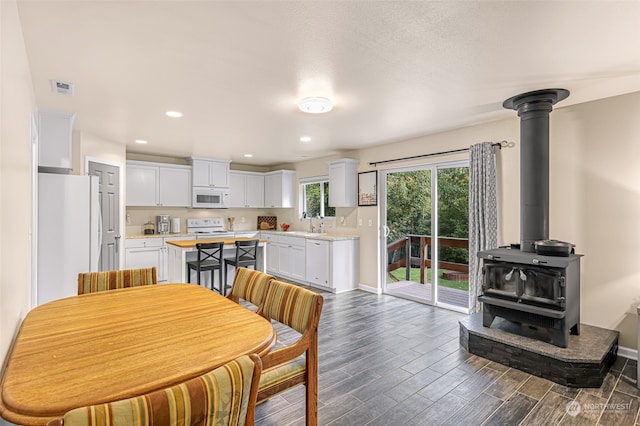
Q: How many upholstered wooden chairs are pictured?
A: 4